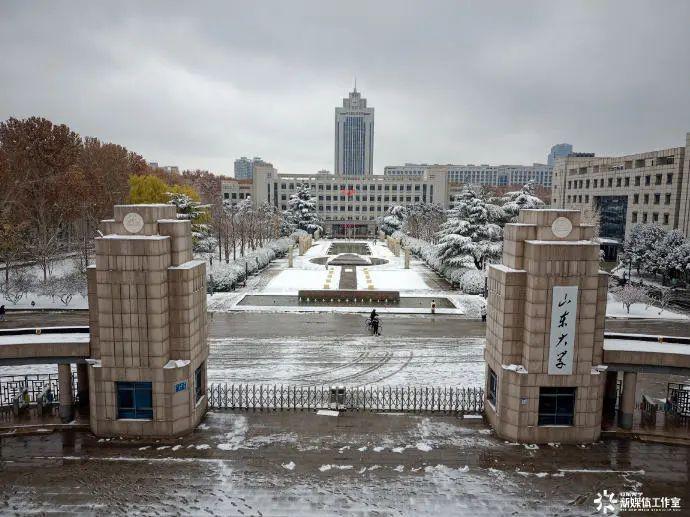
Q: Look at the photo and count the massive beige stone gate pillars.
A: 2